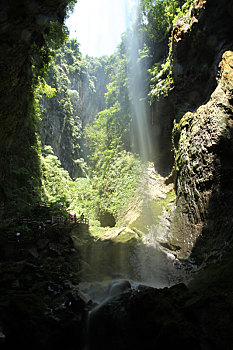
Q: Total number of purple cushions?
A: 0